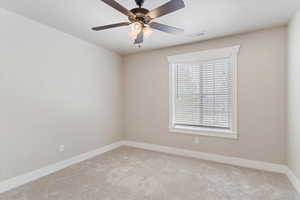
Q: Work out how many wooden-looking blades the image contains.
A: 5